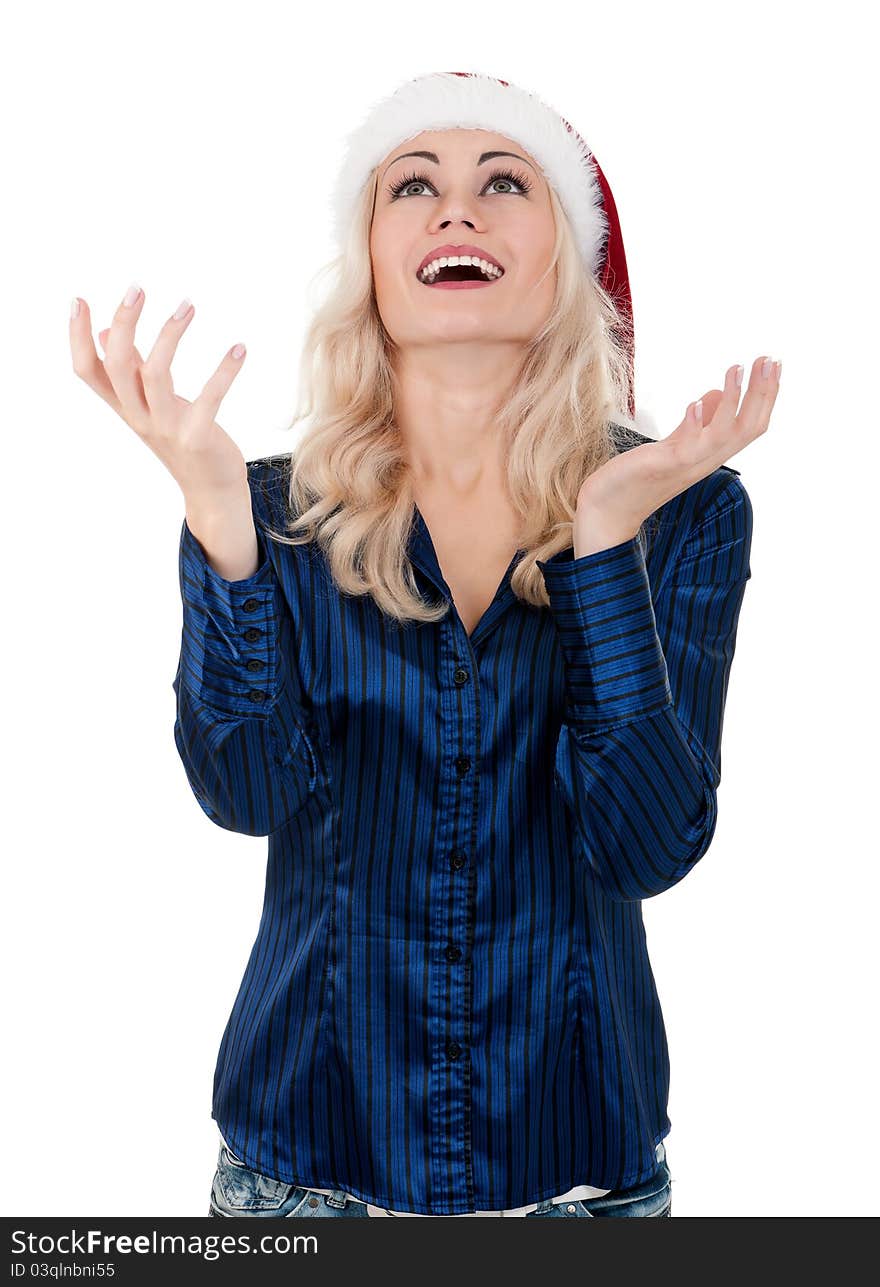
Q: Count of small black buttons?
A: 9